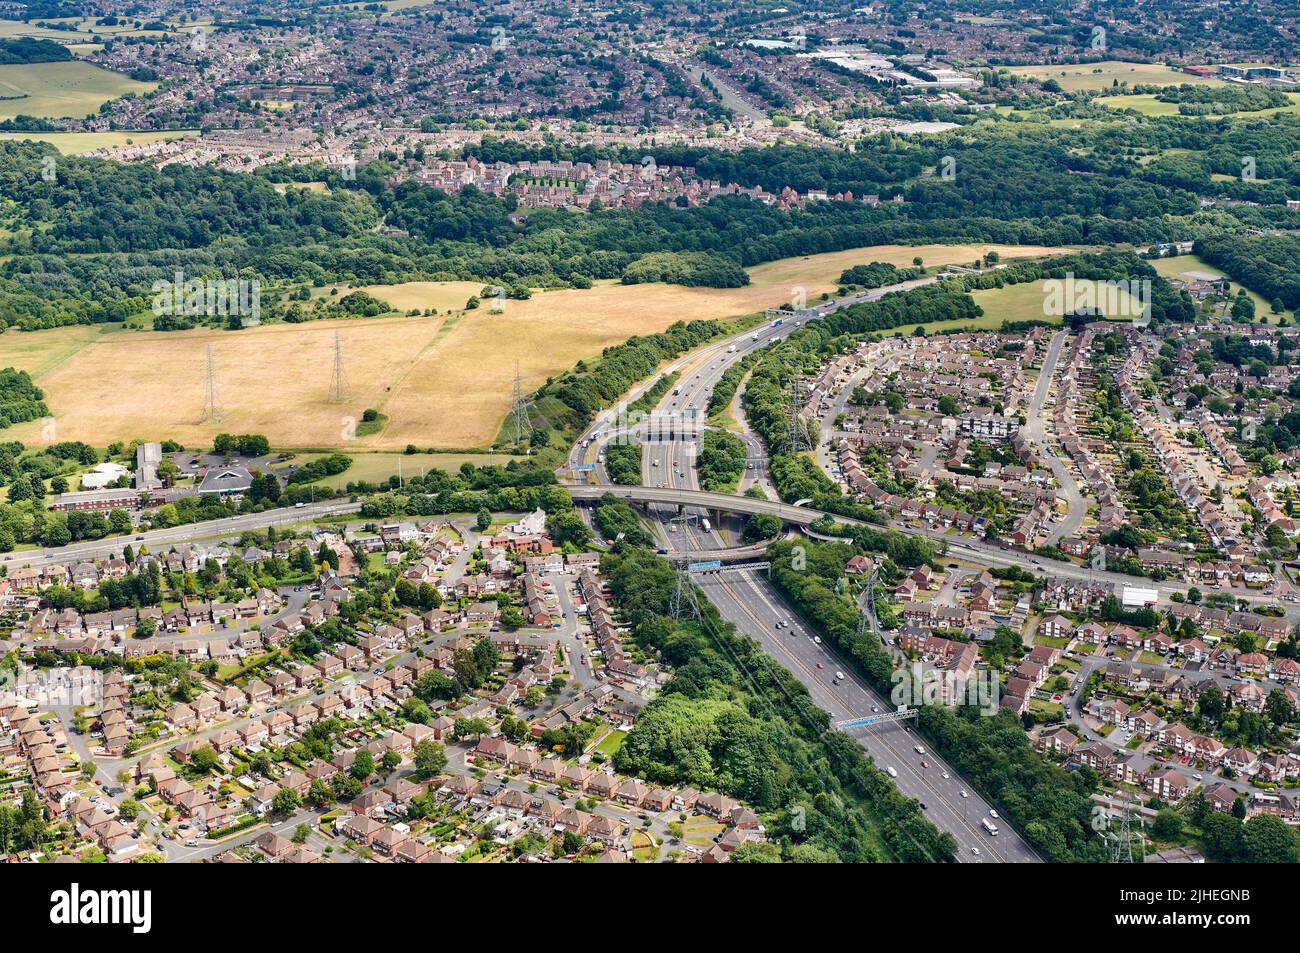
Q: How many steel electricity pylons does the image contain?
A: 7